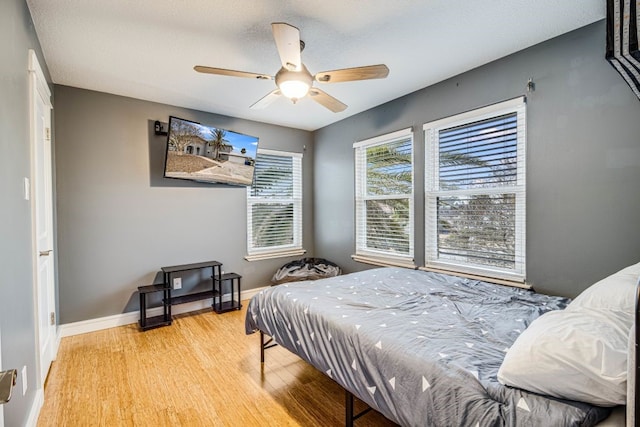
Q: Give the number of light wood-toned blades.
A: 5